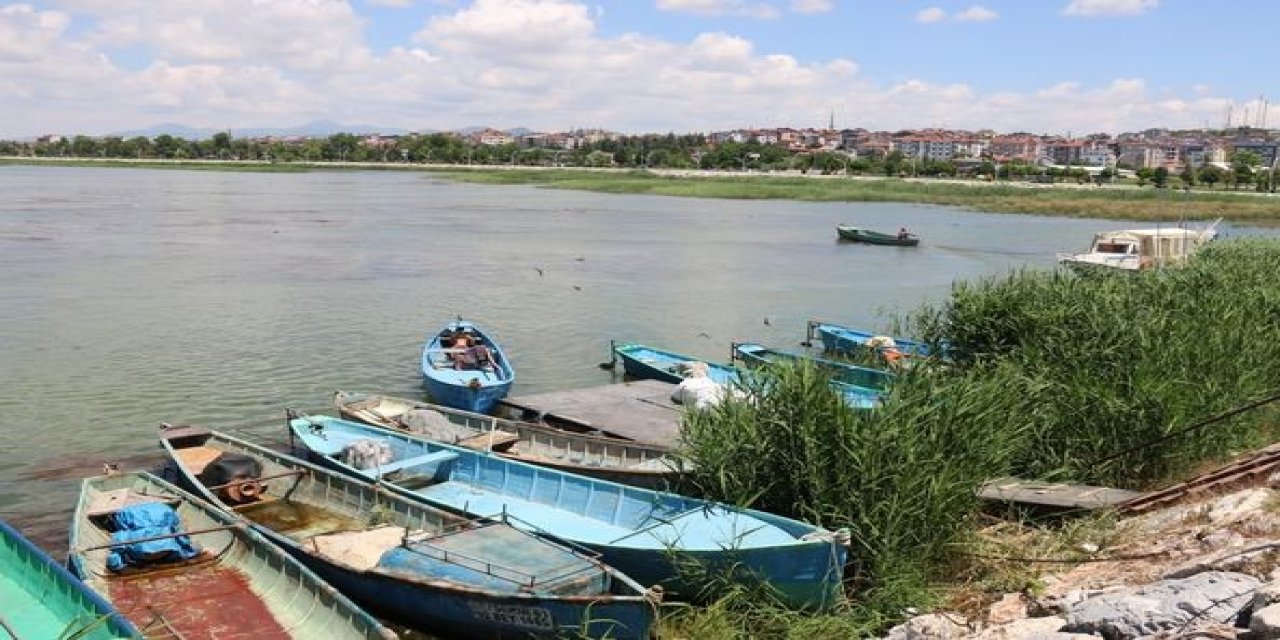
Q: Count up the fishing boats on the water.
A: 11